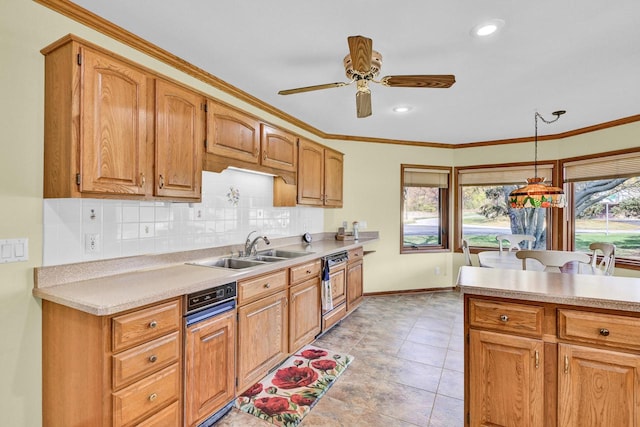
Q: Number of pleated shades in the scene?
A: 3